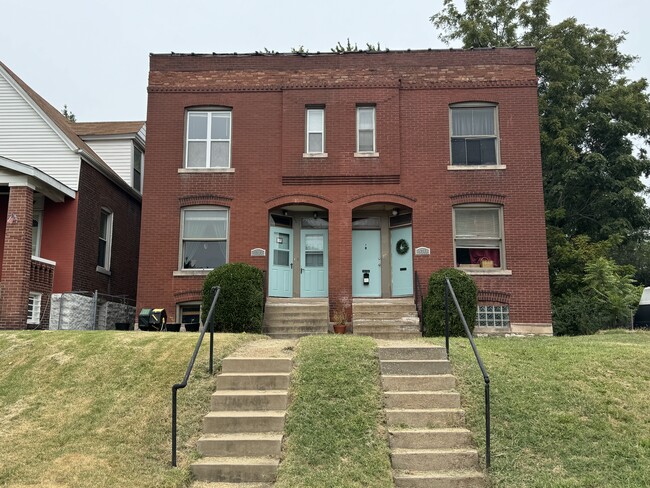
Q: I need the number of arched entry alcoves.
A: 2